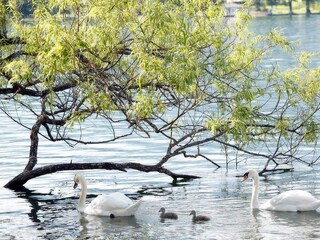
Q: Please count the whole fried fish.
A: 0